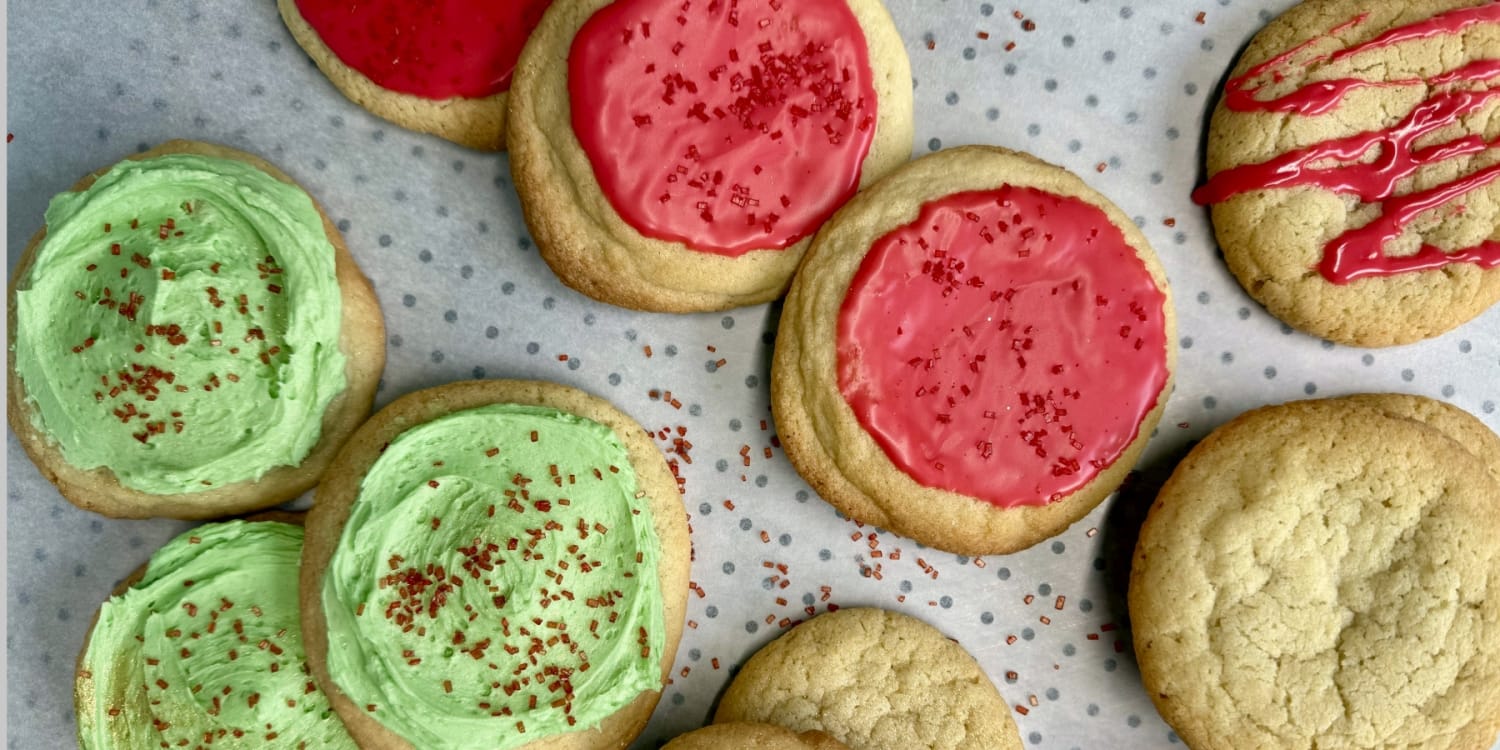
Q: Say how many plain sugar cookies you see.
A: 4